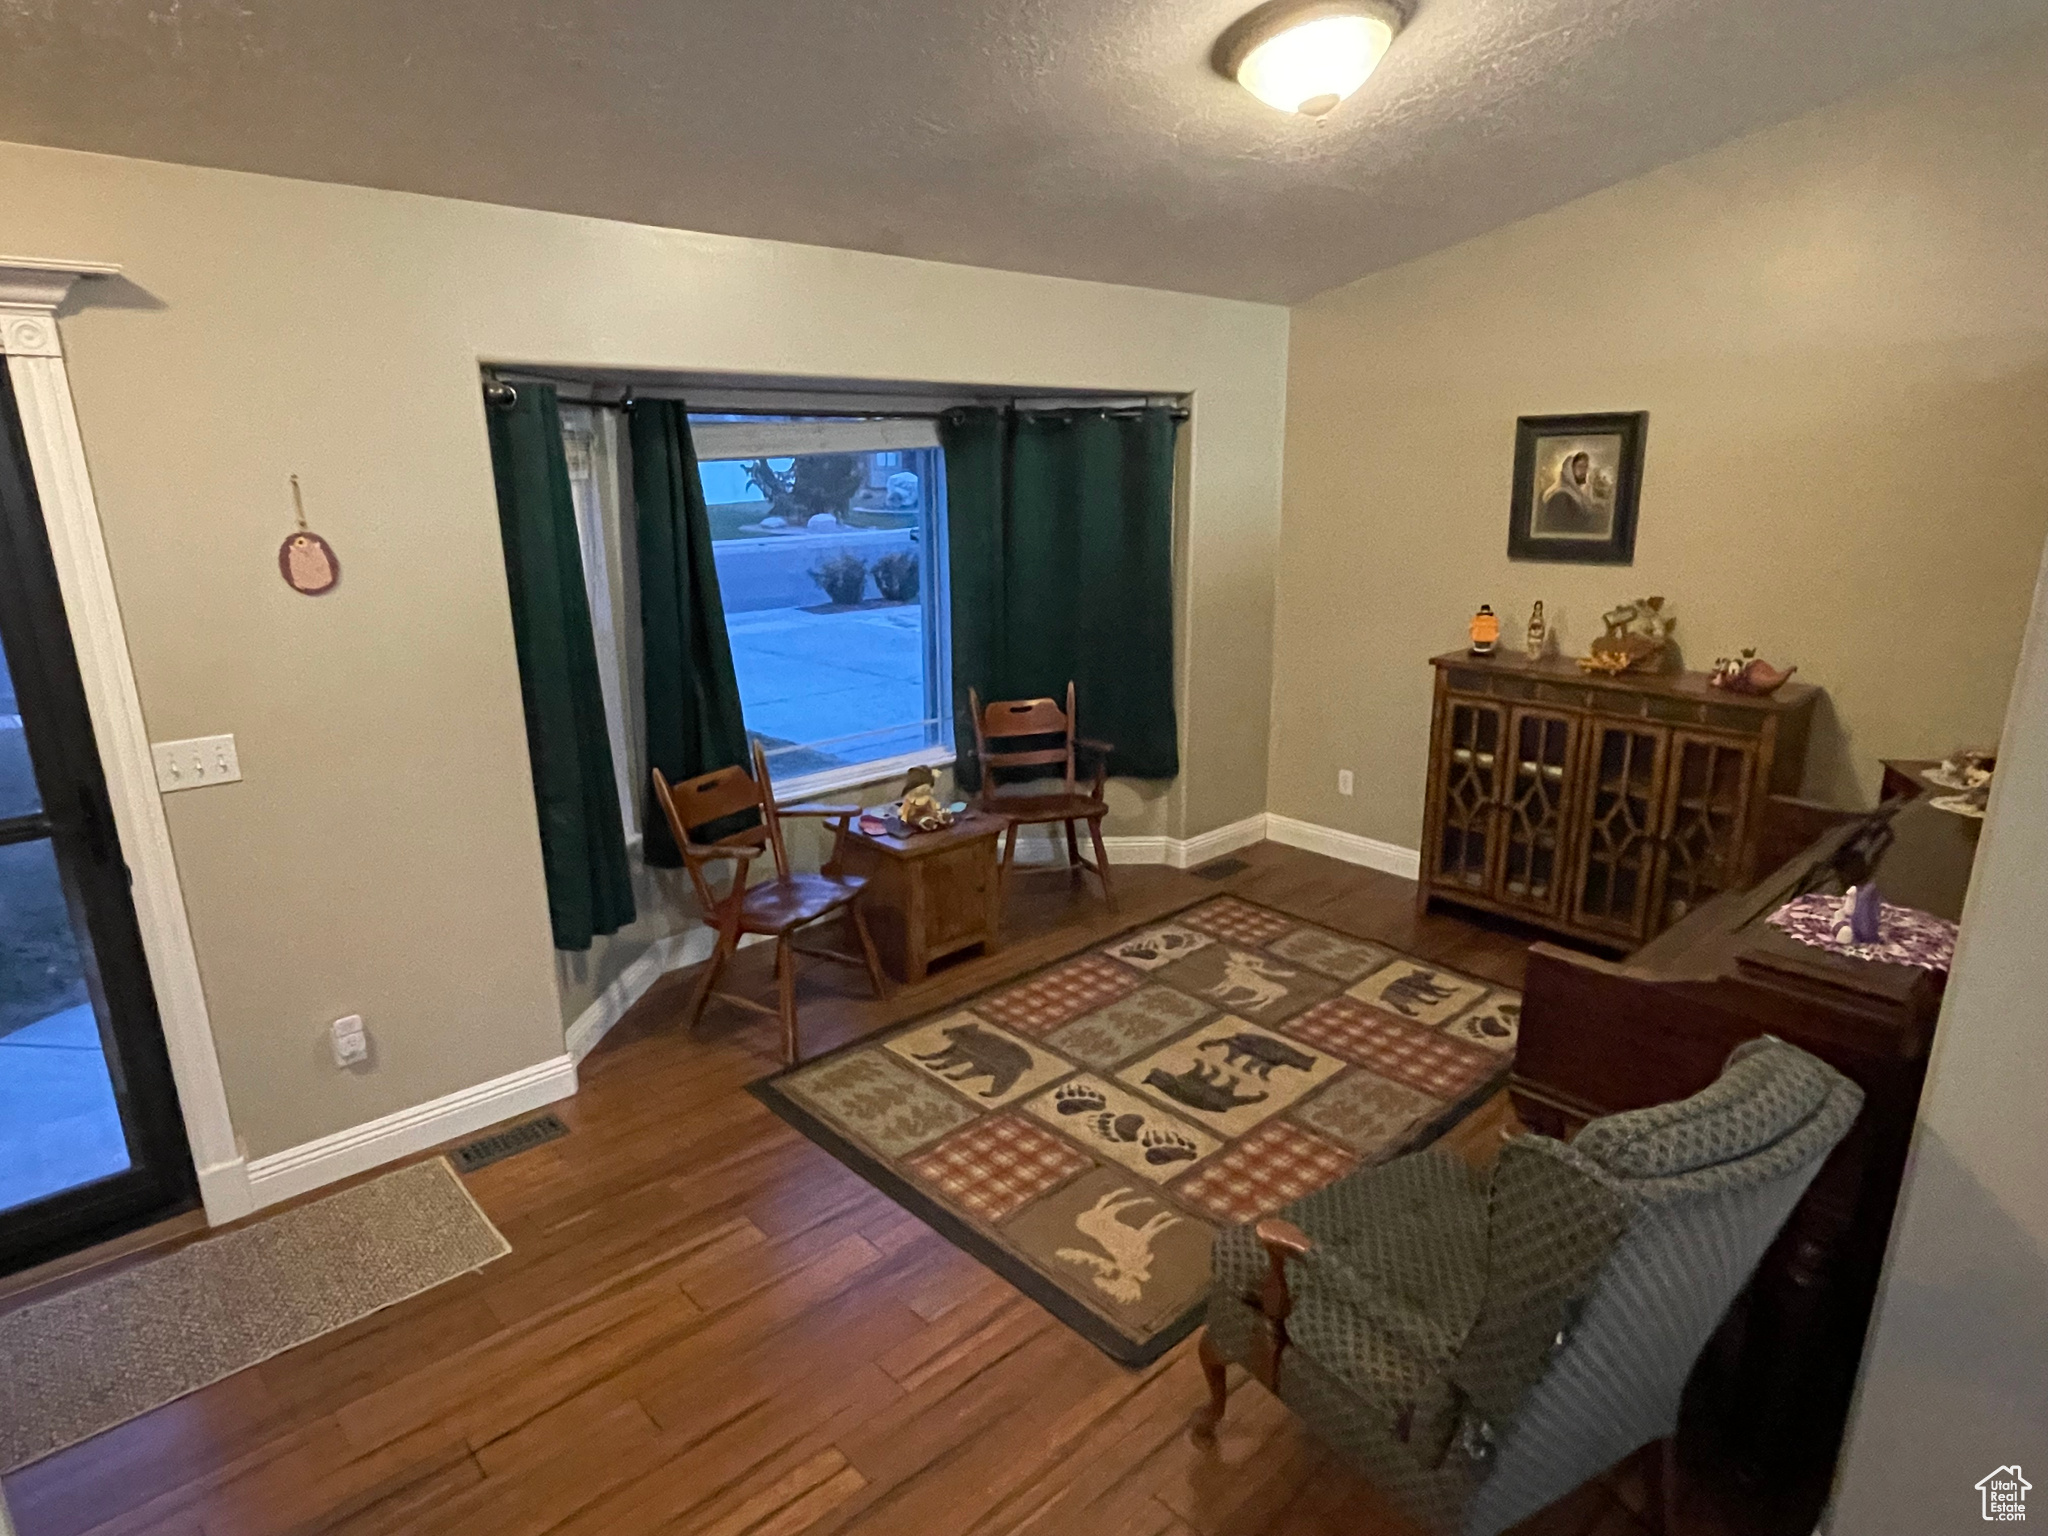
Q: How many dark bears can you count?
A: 4